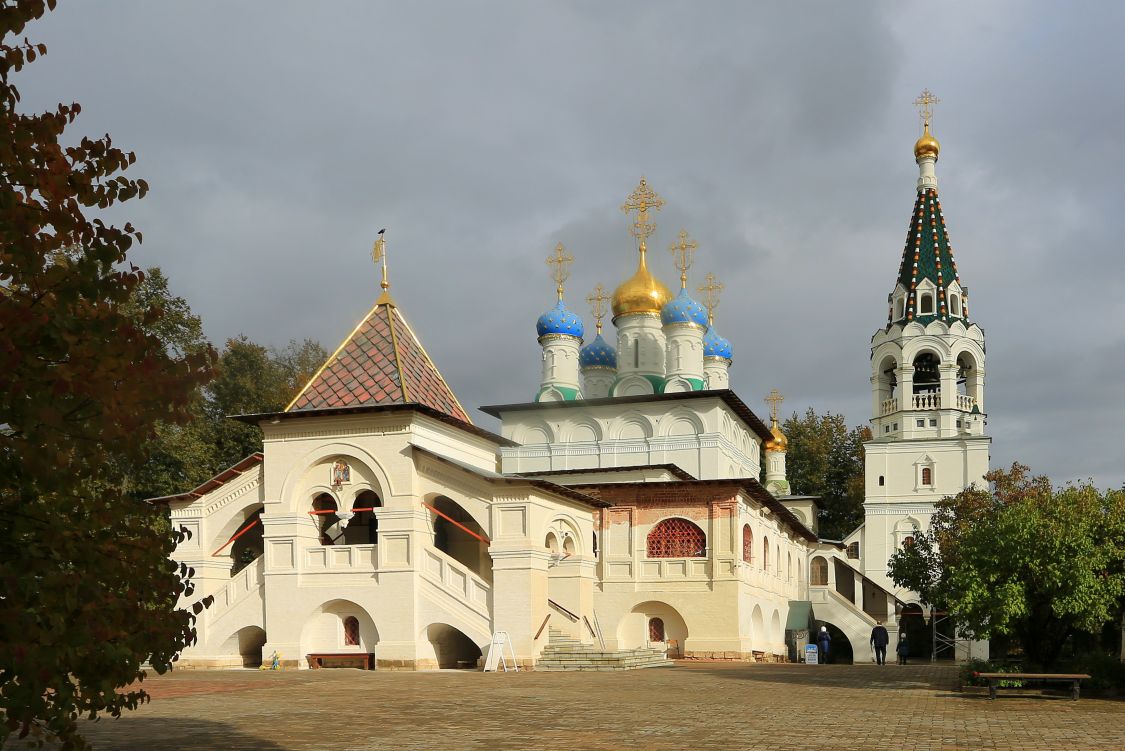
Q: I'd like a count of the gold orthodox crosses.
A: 7